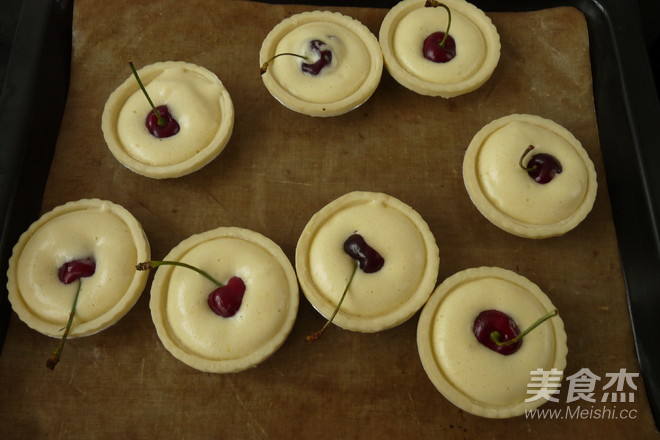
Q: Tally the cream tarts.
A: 8